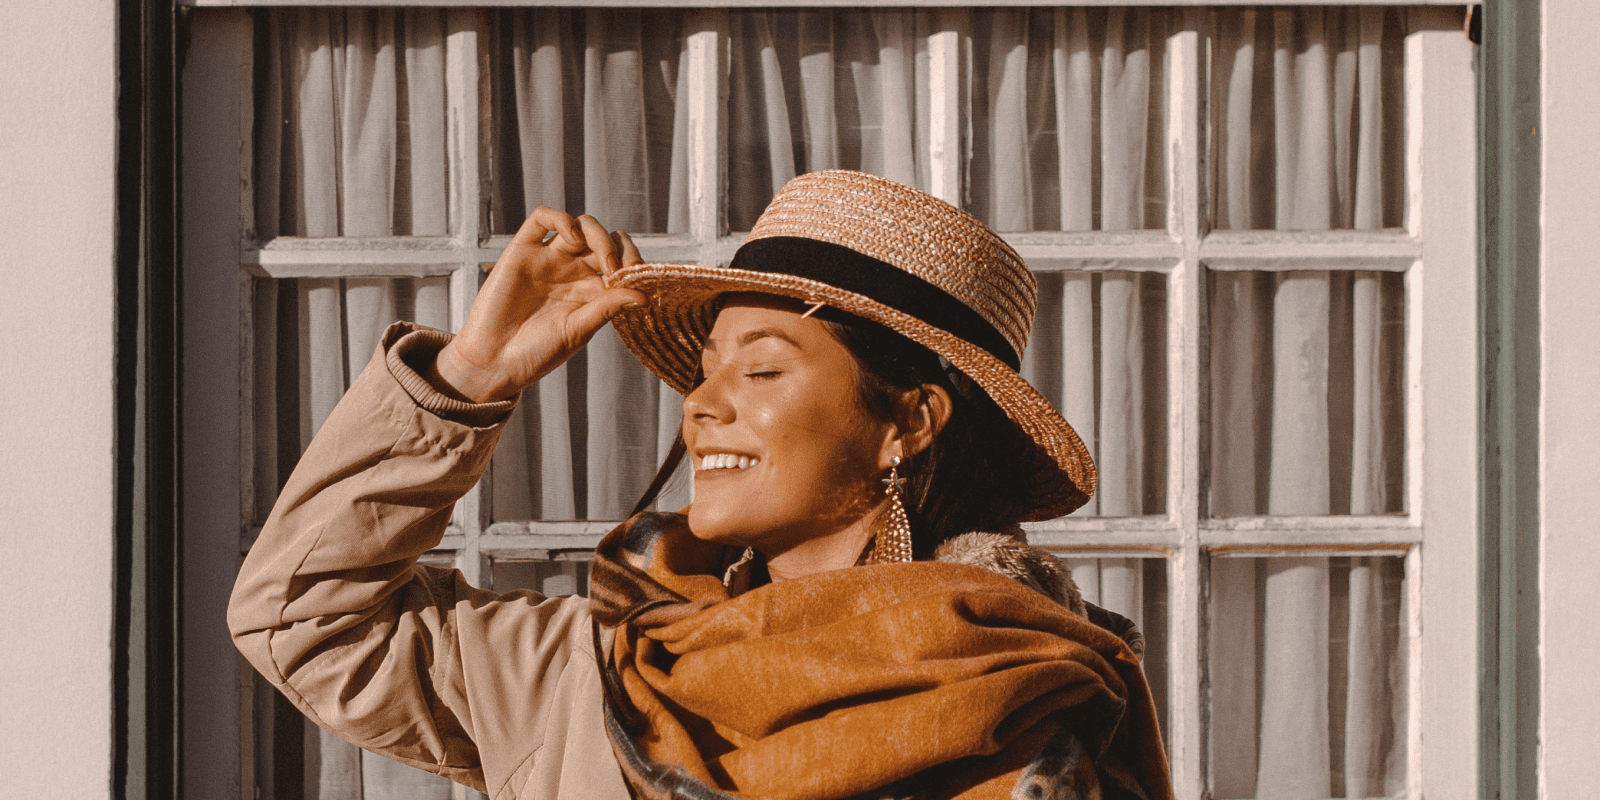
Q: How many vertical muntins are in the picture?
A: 4